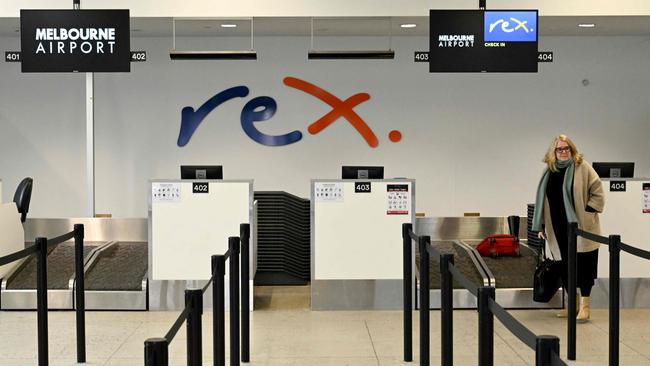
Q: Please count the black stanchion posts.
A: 14